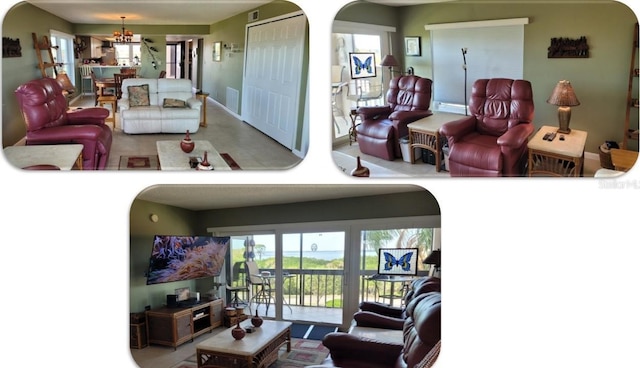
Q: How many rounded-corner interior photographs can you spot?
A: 3